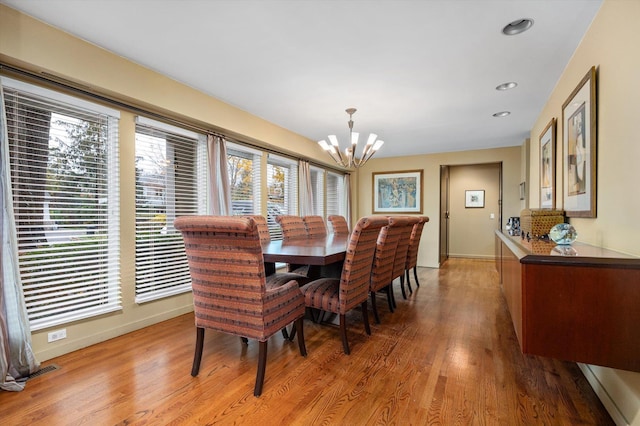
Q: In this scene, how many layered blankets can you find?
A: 0